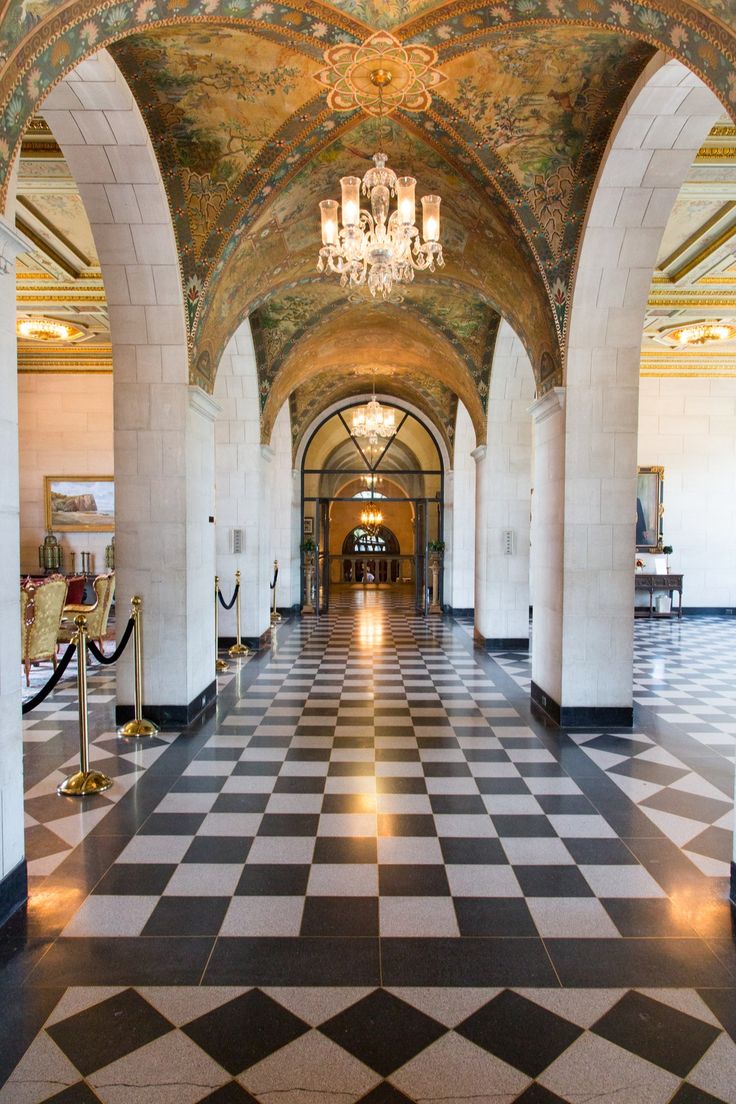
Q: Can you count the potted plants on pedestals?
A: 2